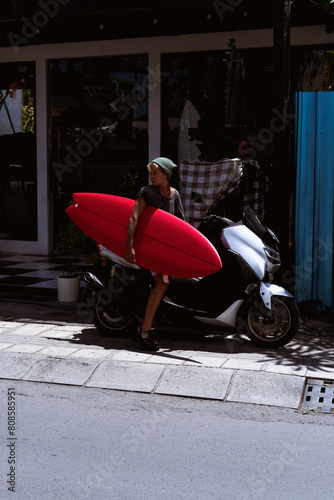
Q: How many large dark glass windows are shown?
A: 3